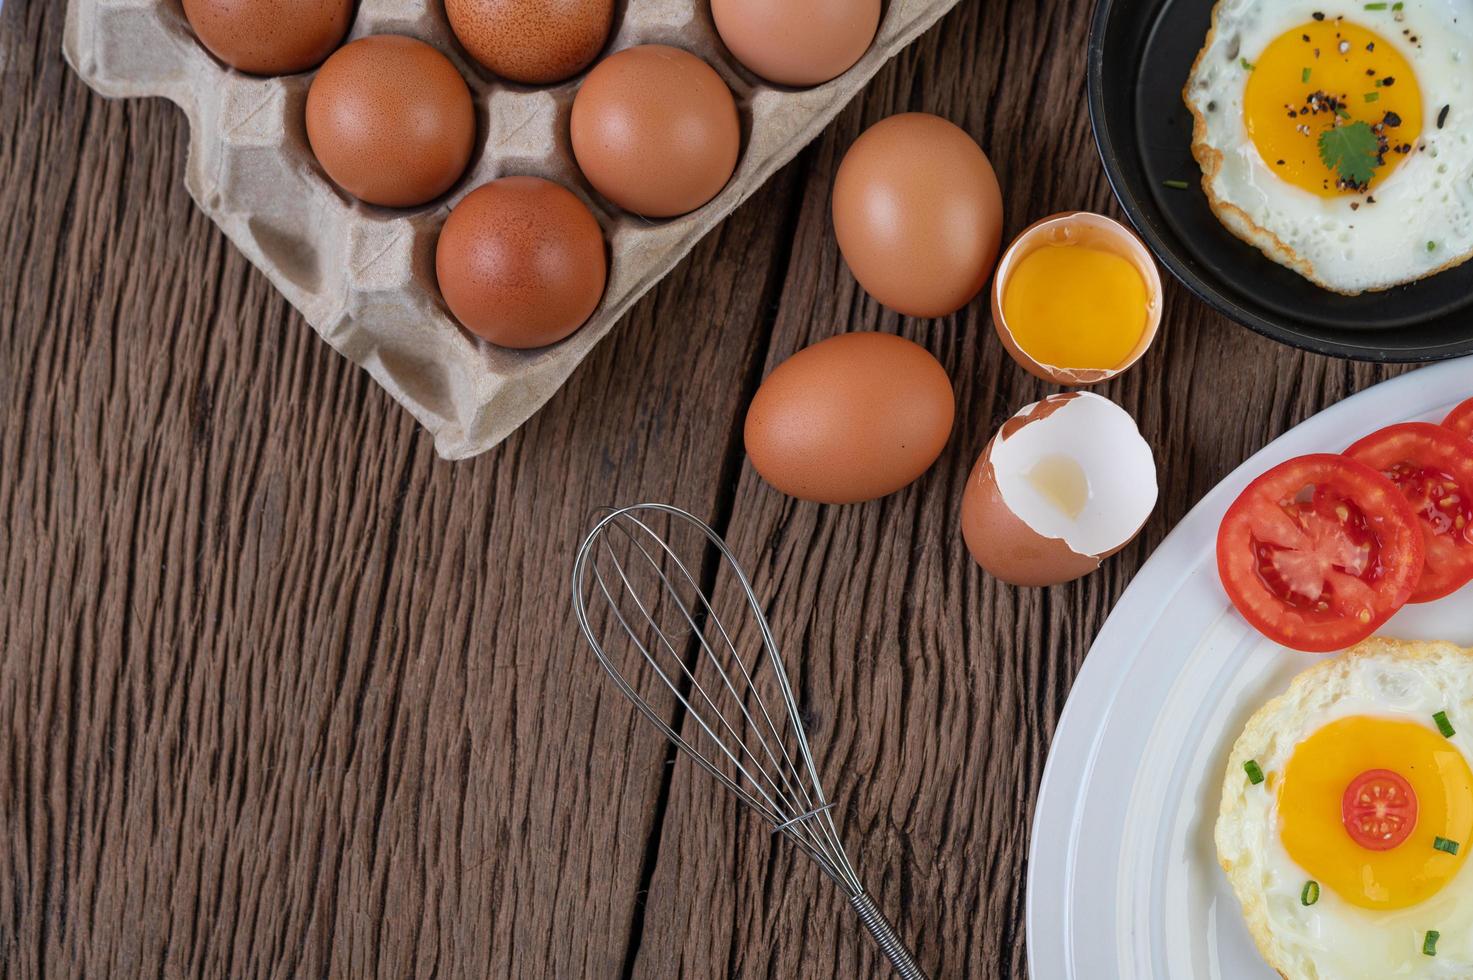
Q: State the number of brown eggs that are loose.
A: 2